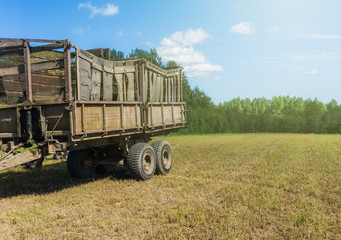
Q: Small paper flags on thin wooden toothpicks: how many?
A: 0